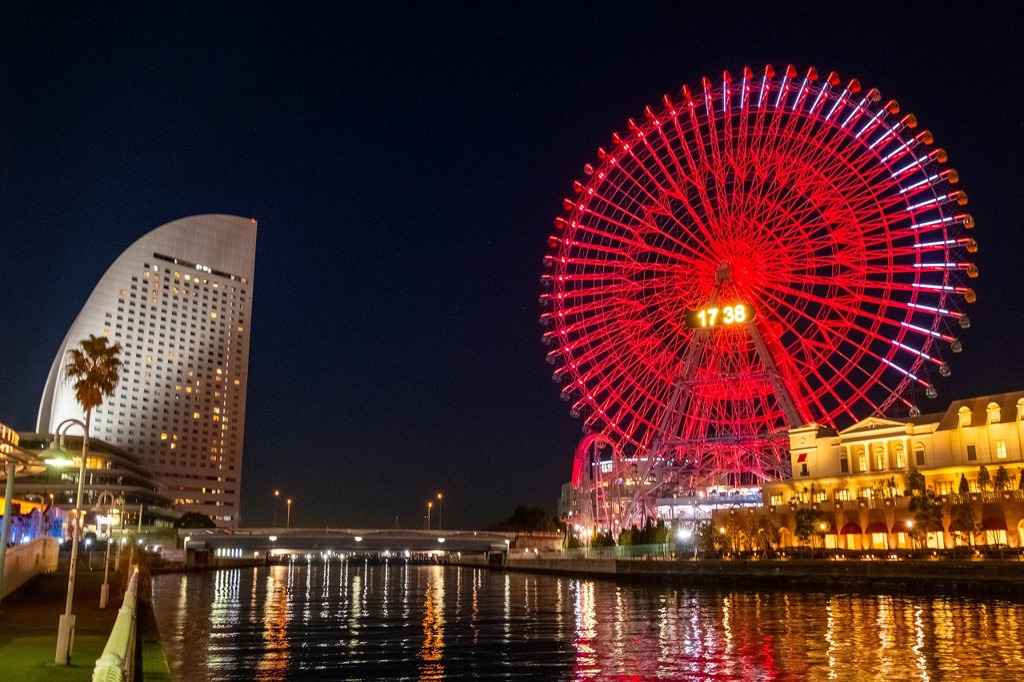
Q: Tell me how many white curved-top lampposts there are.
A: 3